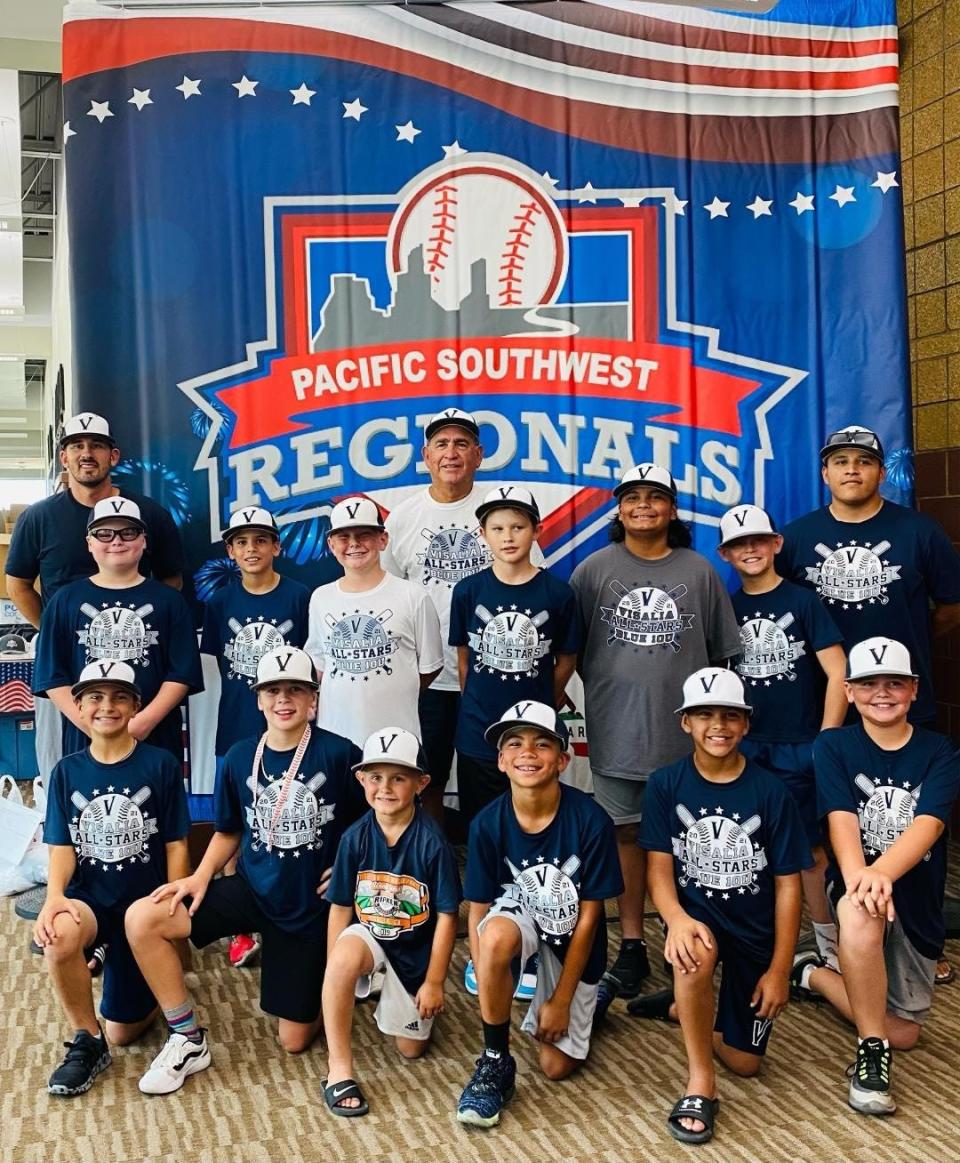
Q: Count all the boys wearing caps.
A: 12